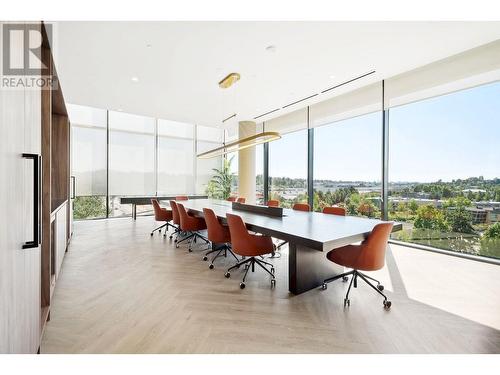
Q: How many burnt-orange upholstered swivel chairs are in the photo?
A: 12